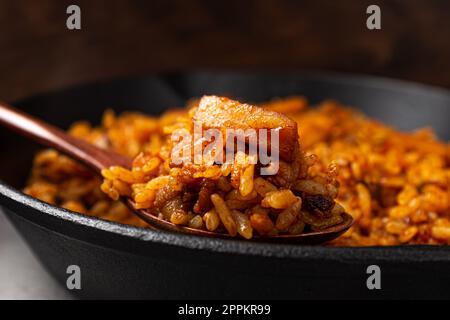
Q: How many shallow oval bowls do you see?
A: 1